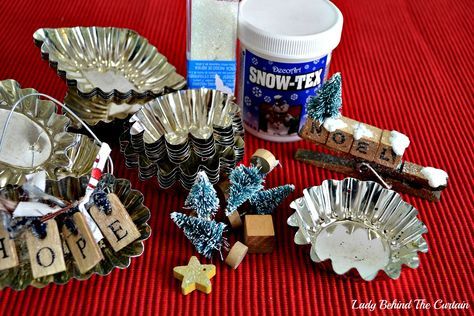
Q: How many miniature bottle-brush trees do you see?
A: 5